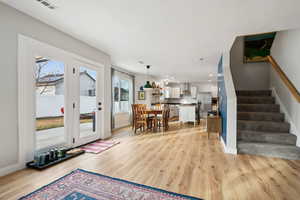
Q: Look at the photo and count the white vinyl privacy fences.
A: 1